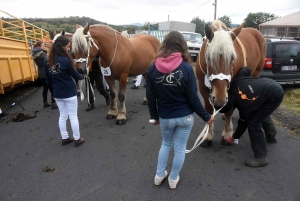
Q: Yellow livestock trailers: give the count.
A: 1